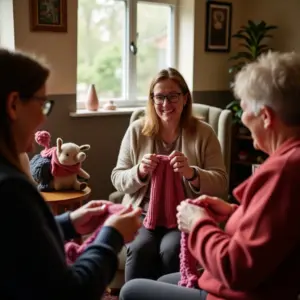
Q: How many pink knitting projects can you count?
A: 3